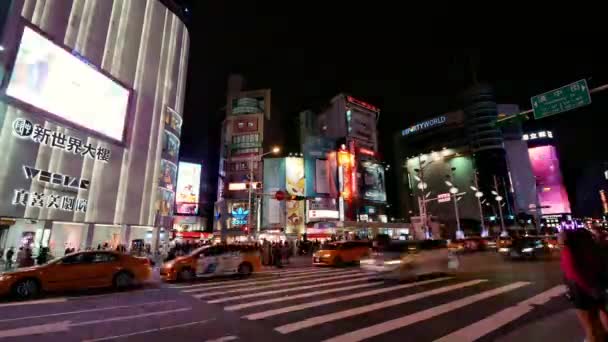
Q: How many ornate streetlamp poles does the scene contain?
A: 4